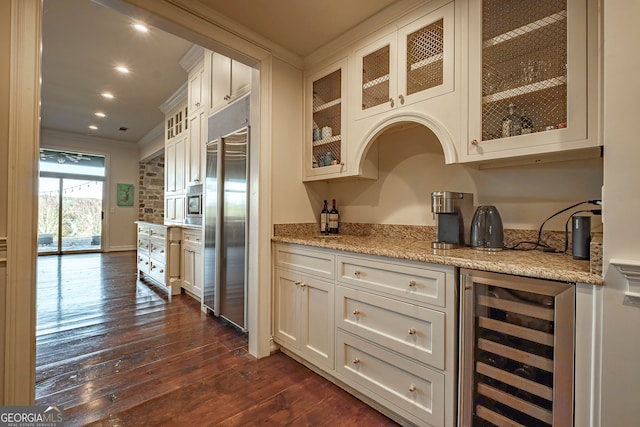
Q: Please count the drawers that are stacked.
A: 3